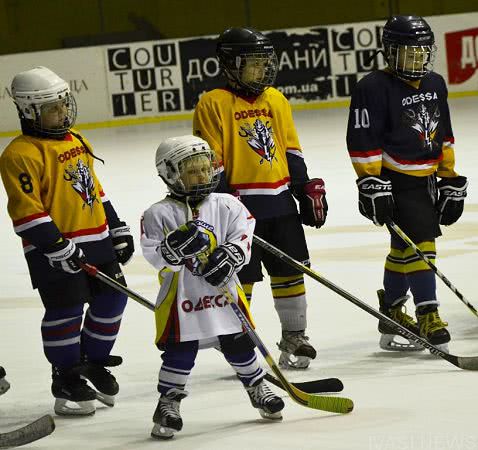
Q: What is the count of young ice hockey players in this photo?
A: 4